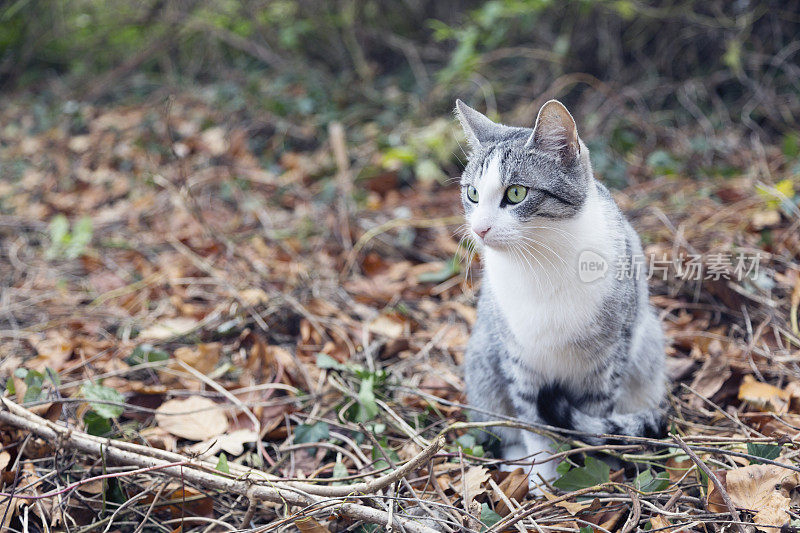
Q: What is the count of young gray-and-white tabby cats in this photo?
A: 1